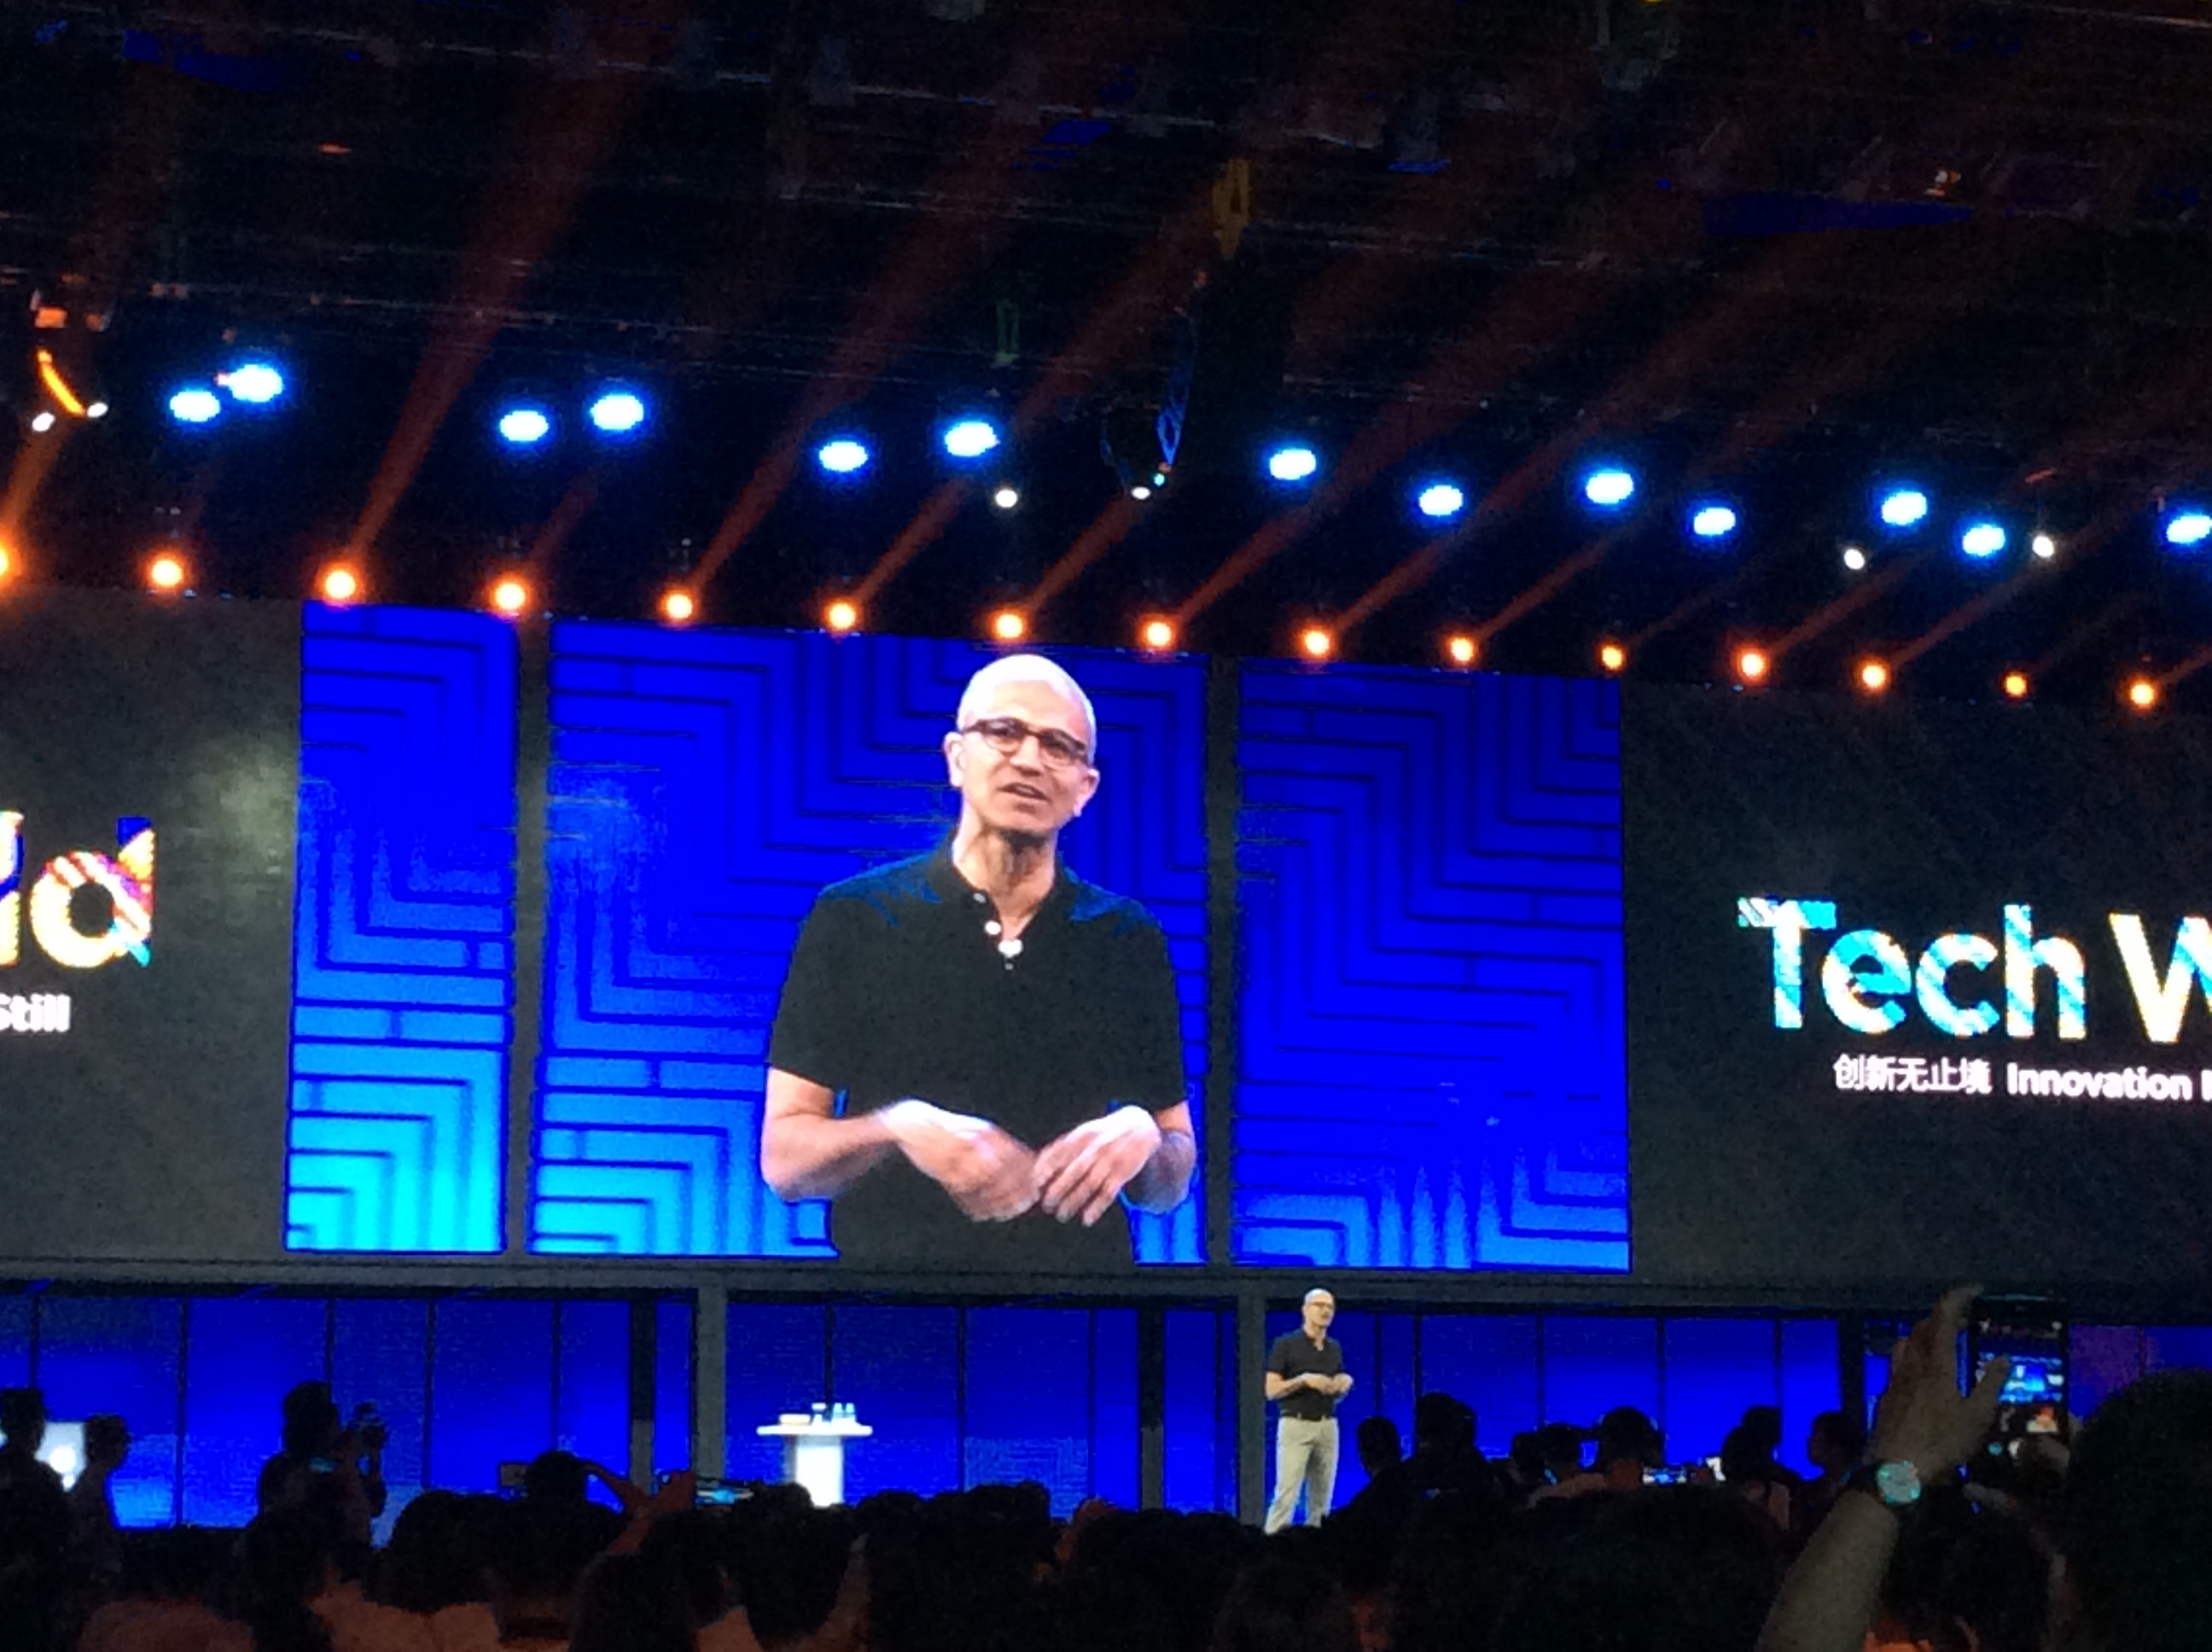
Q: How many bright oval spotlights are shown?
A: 13